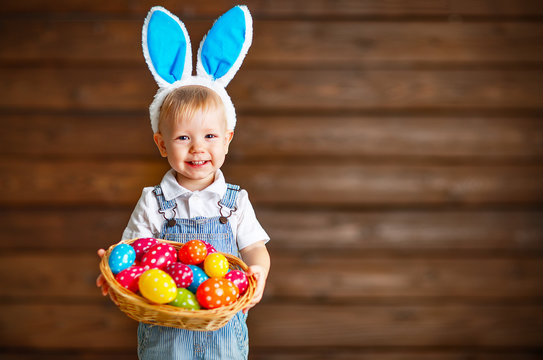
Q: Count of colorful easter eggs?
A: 13